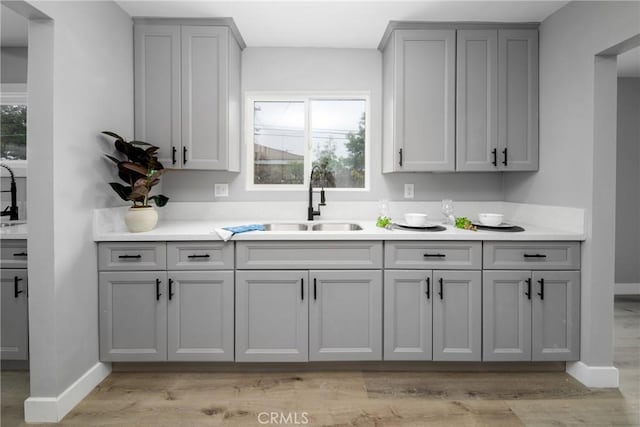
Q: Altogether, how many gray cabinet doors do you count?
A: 14